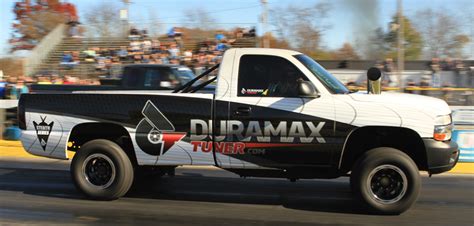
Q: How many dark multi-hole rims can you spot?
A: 2